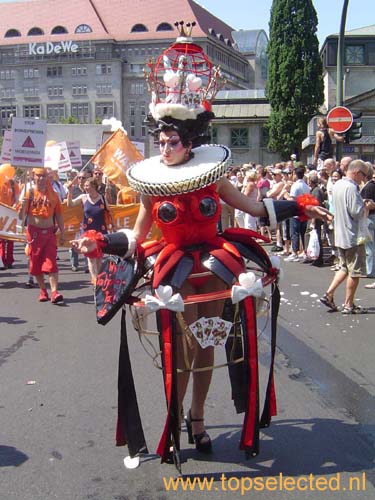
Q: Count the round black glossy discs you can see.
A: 2